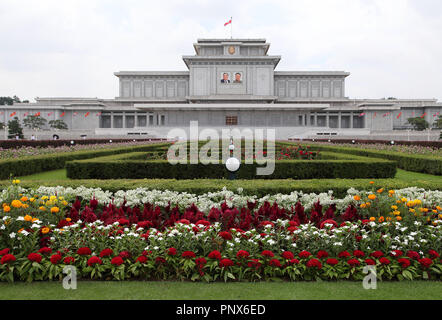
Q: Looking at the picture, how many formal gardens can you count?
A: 1